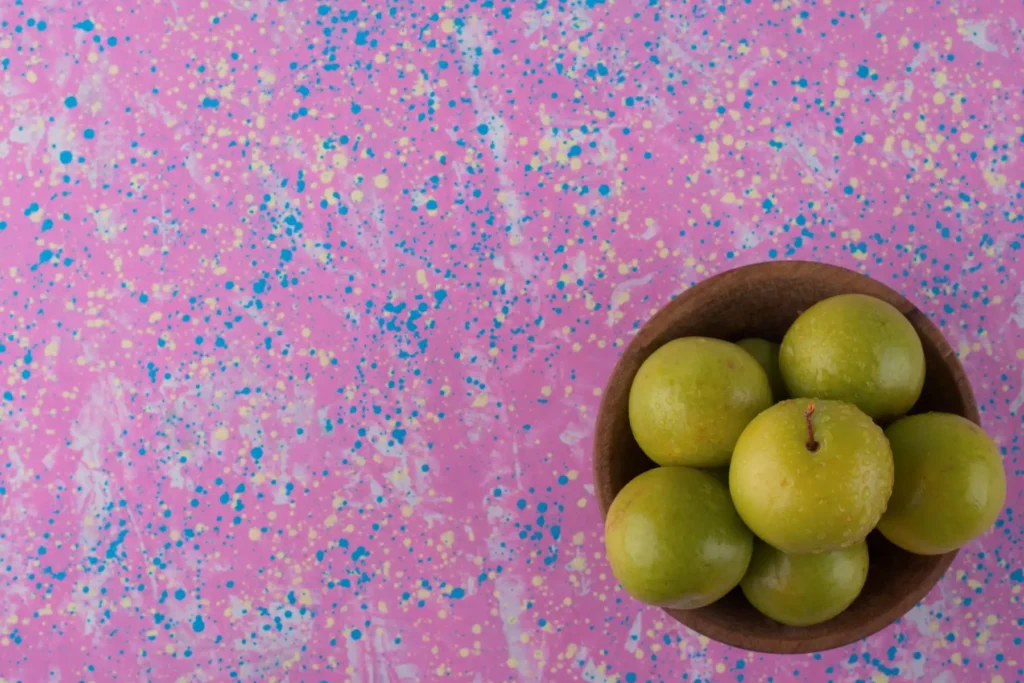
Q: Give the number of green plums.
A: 7